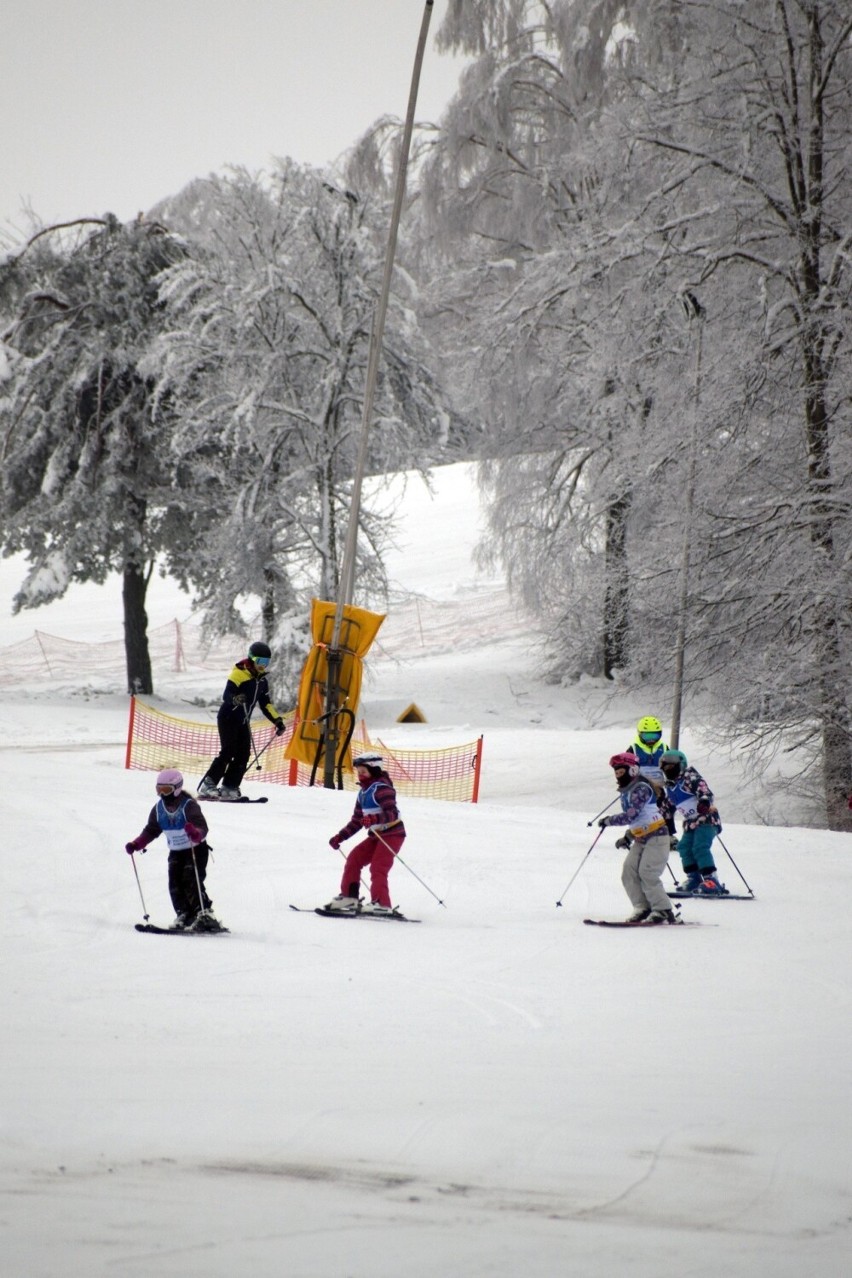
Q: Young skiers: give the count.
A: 5